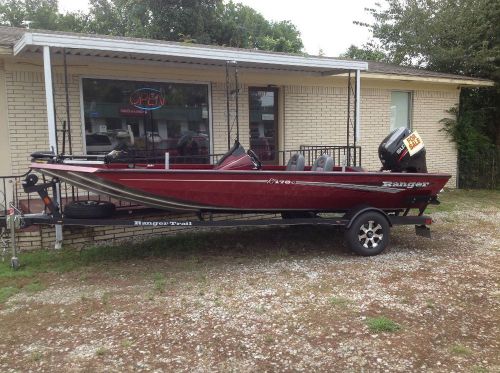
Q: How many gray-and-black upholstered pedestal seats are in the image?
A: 2